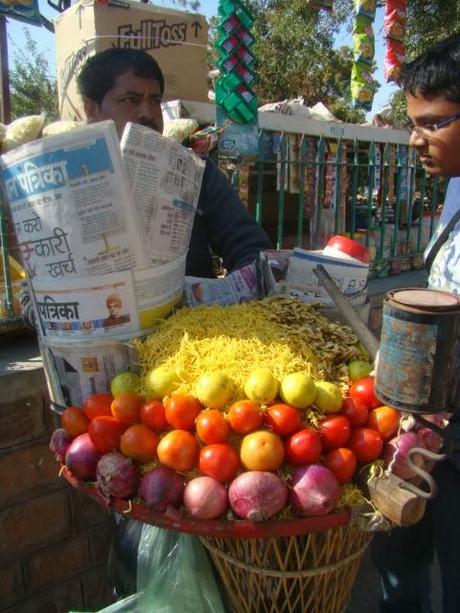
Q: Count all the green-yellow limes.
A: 7